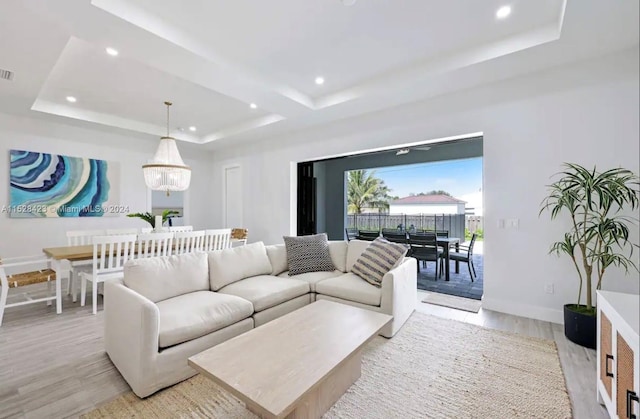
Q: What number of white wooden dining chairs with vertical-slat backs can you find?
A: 8